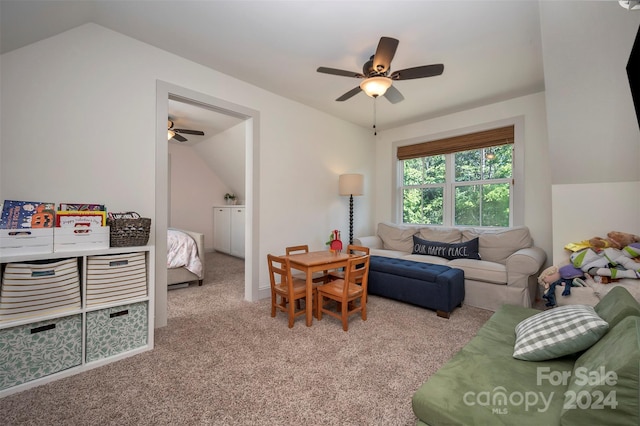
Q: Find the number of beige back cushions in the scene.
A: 3